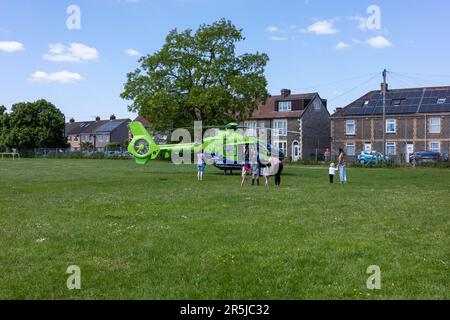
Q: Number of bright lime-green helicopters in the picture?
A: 1